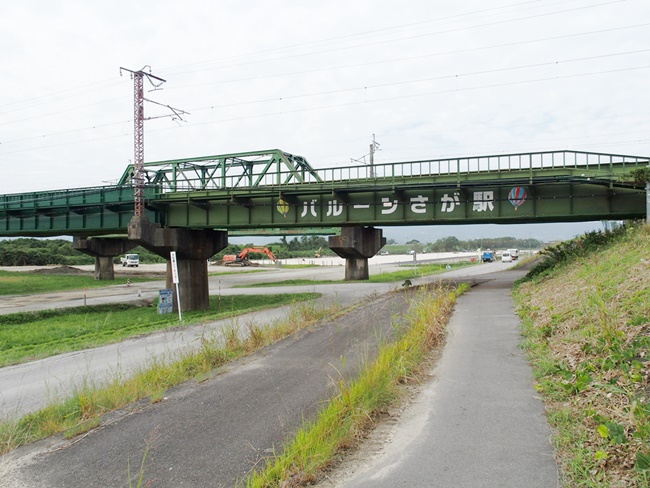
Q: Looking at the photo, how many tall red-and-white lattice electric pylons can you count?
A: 1